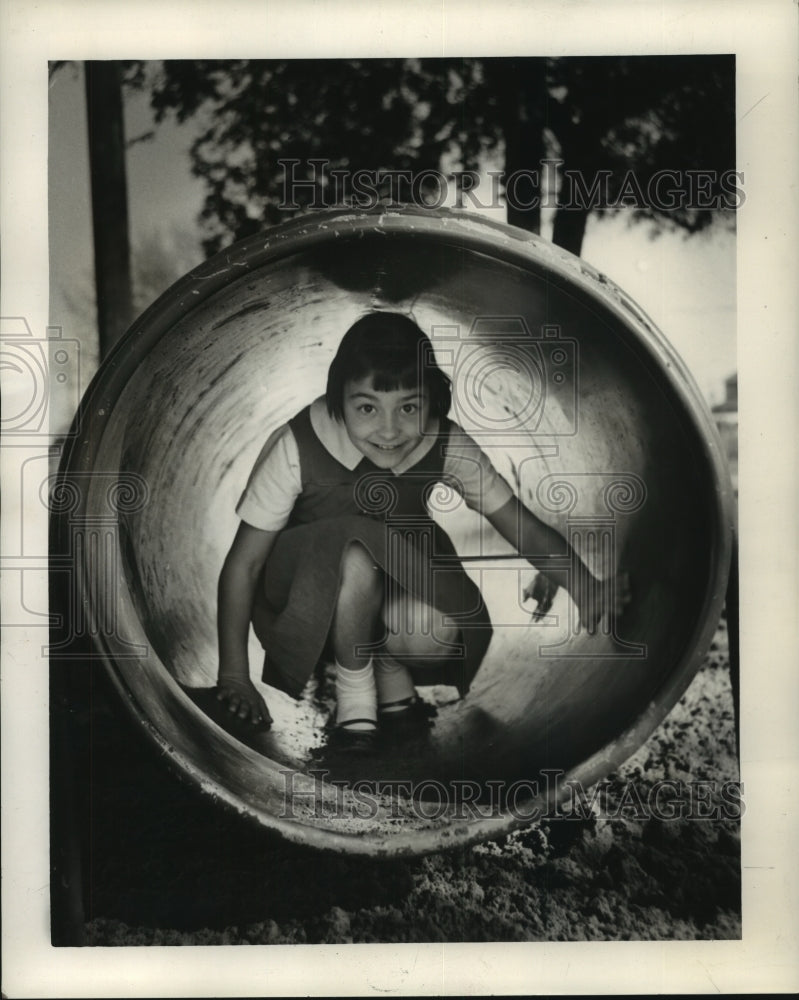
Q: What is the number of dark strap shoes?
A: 2